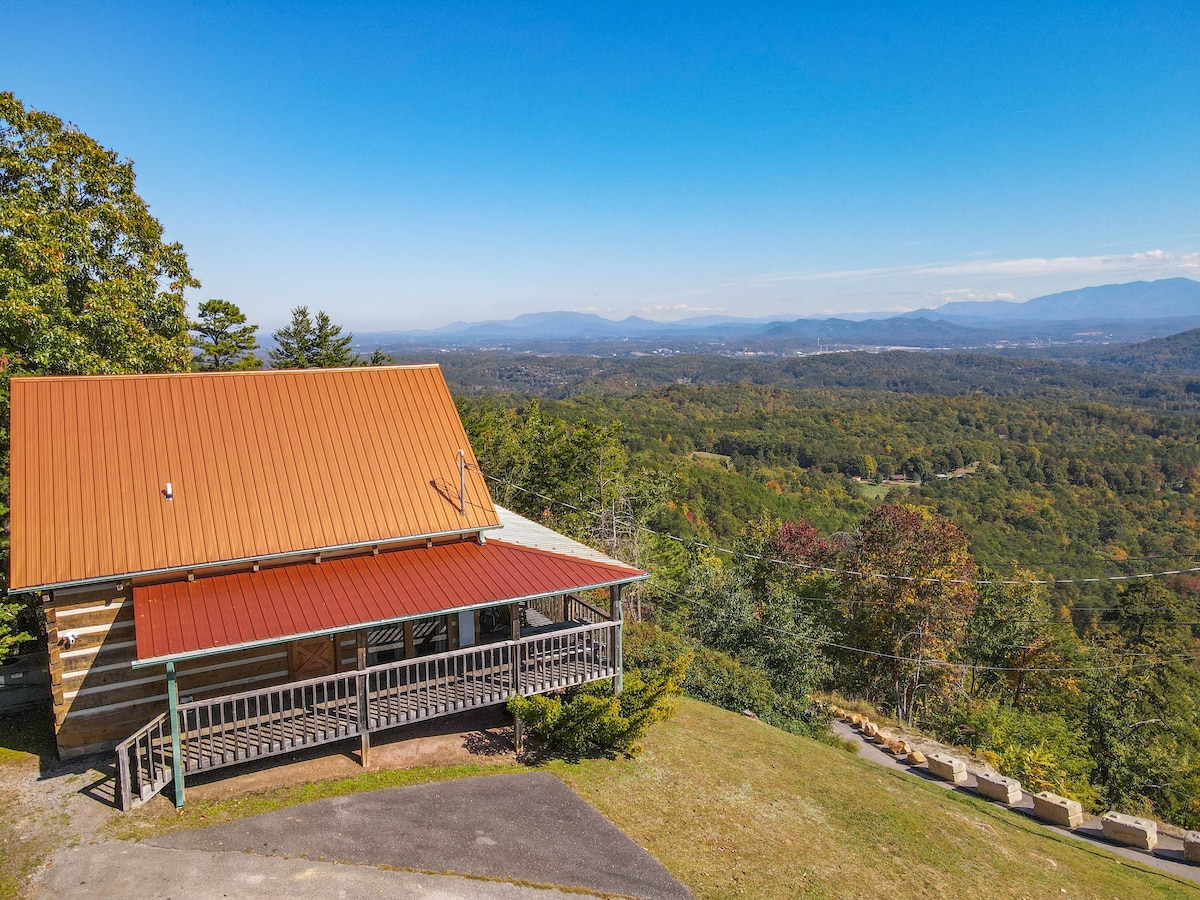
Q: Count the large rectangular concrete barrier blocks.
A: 5